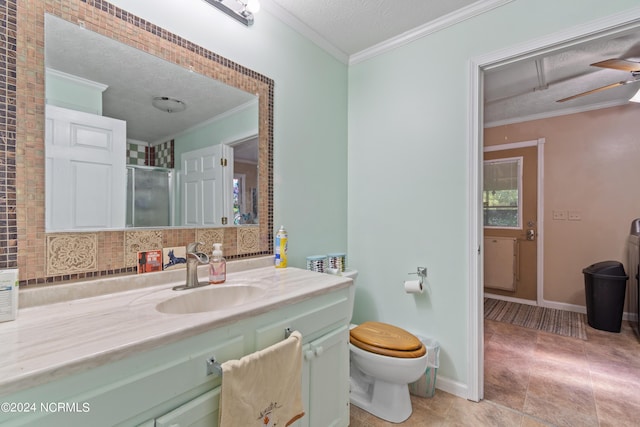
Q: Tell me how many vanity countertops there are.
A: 1